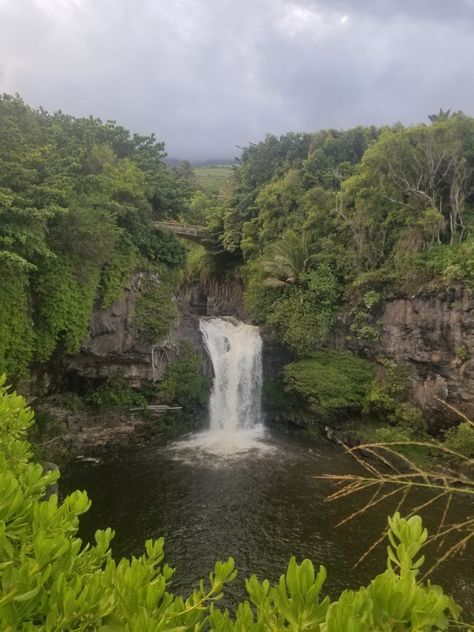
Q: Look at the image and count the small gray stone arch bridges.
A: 1